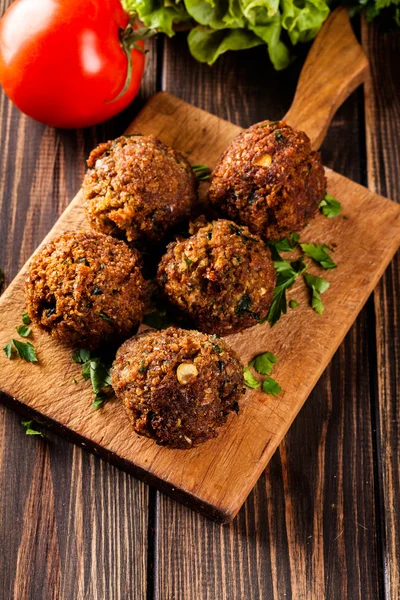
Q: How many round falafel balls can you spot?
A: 5